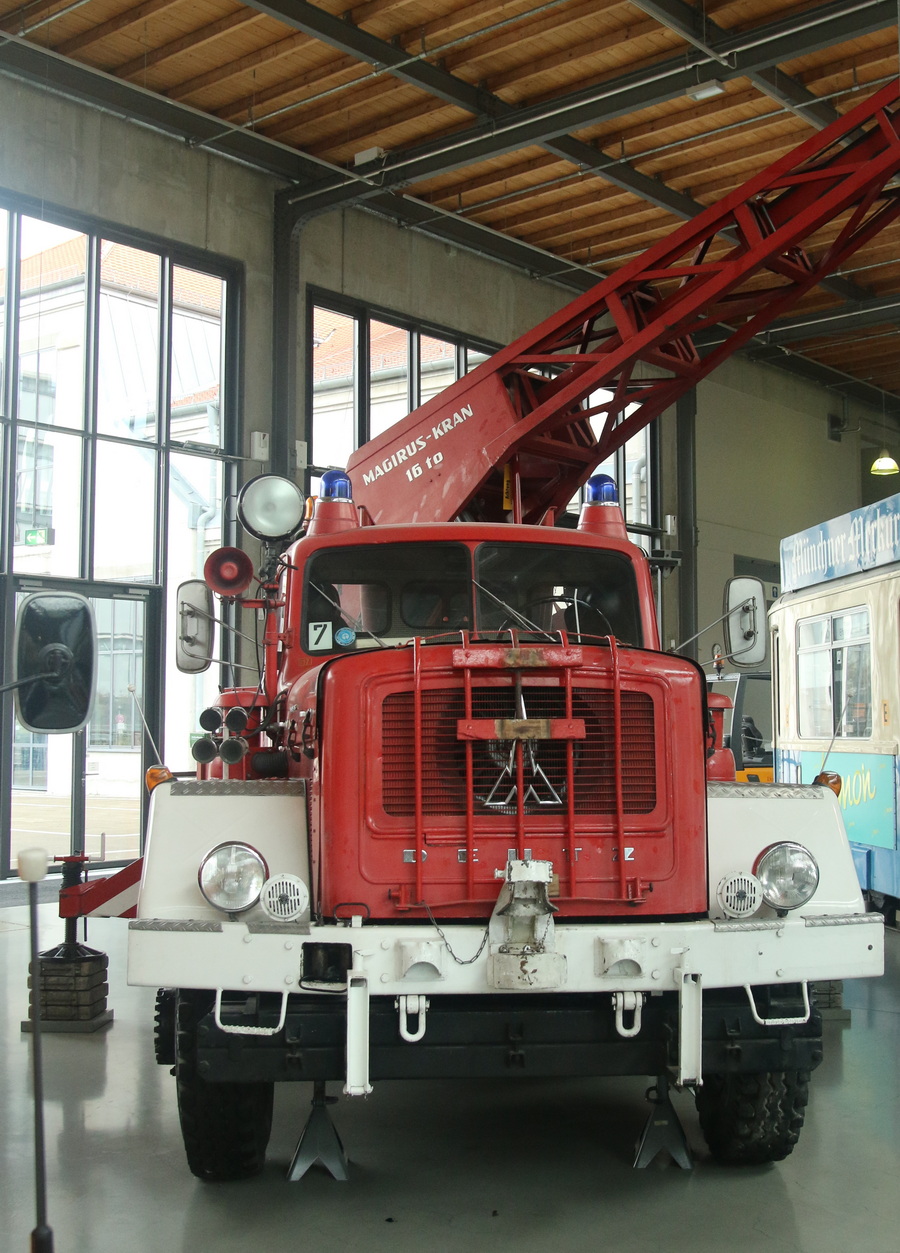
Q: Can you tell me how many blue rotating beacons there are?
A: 2